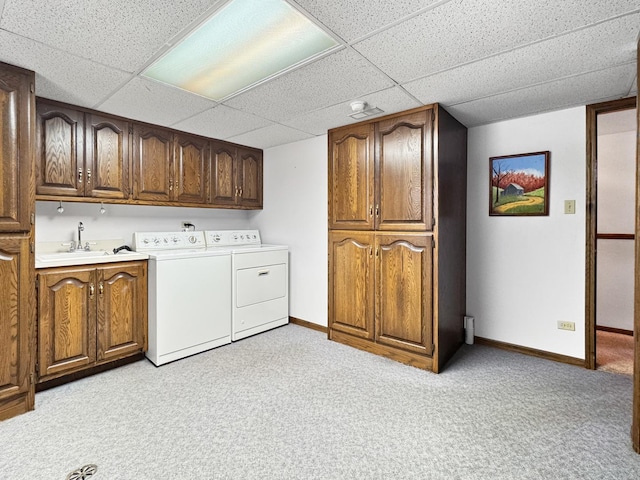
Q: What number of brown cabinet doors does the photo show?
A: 14